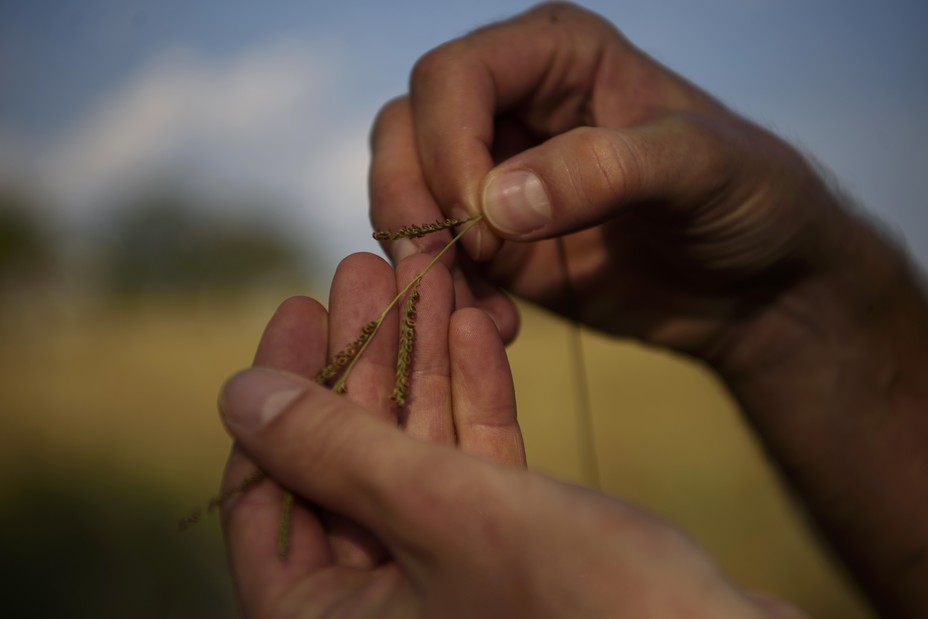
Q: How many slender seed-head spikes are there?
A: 5